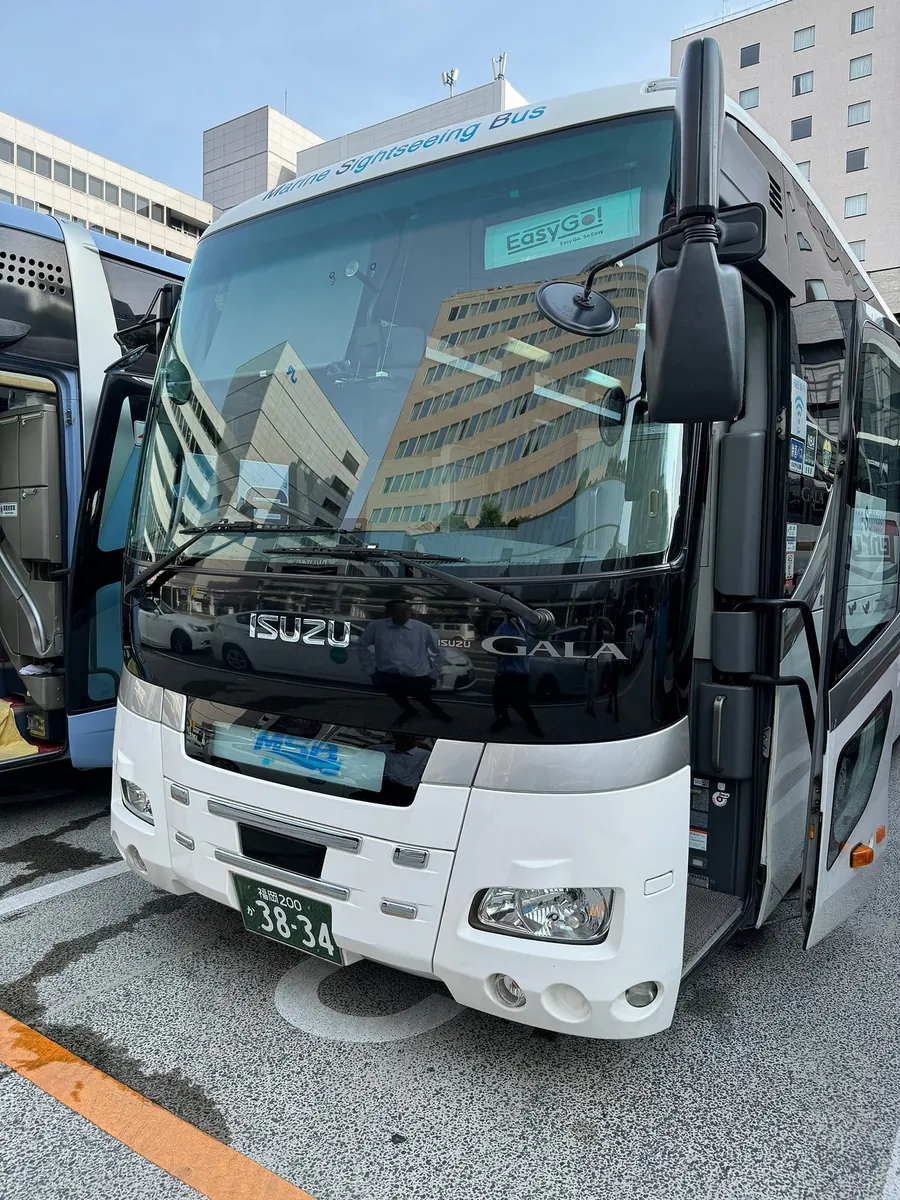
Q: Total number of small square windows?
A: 12